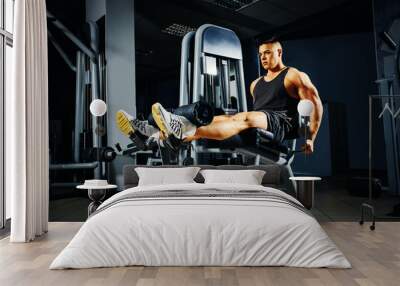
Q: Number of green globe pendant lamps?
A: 0